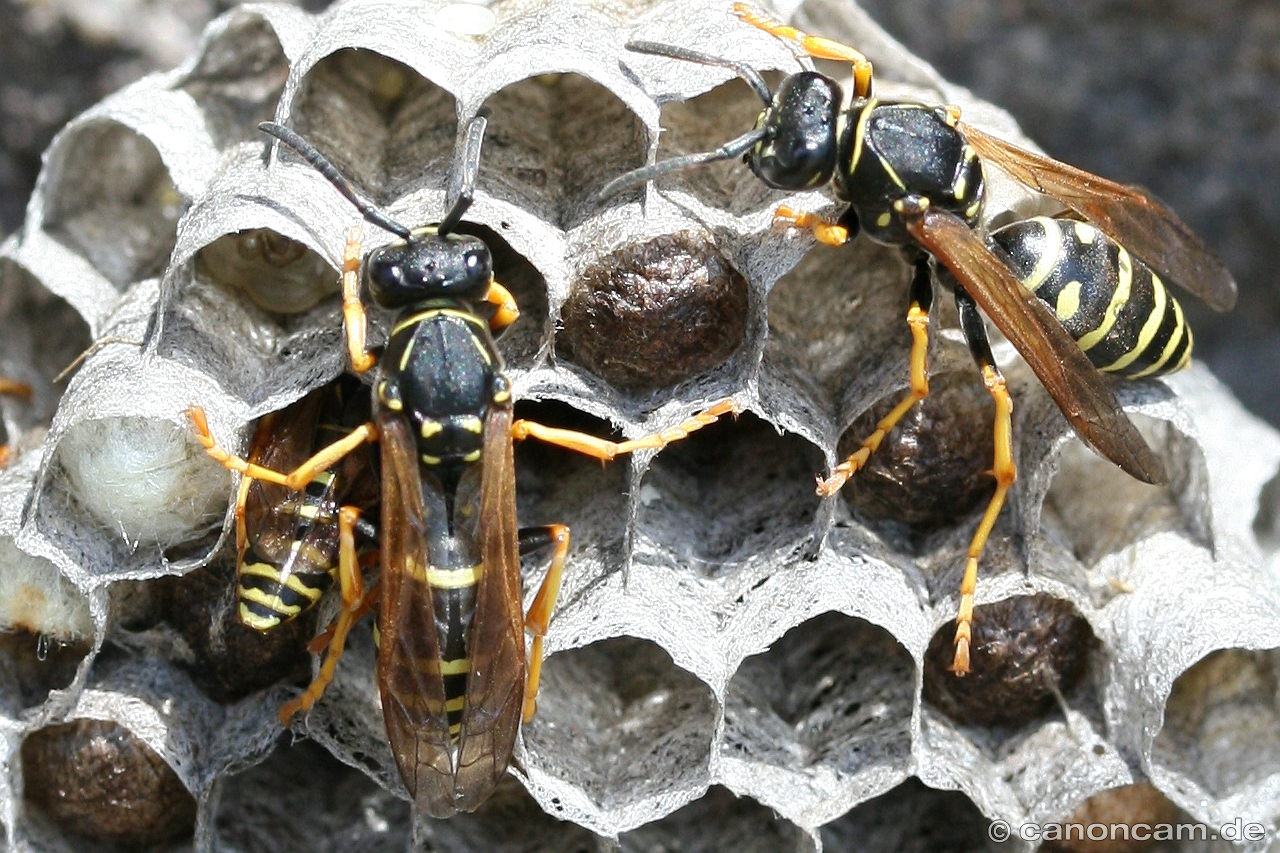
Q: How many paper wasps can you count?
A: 3